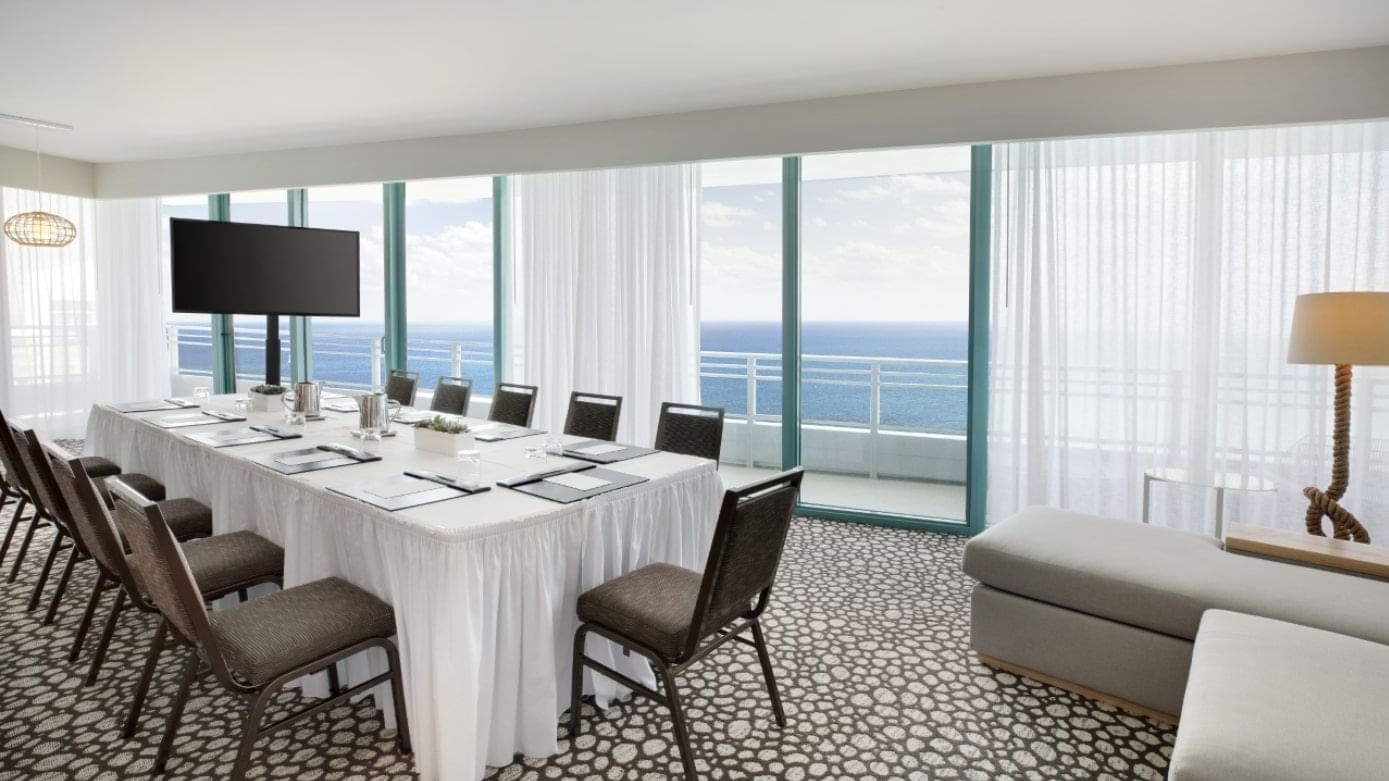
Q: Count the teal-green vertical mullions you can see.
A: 6